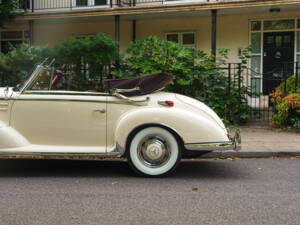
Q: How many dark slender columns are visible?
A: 4